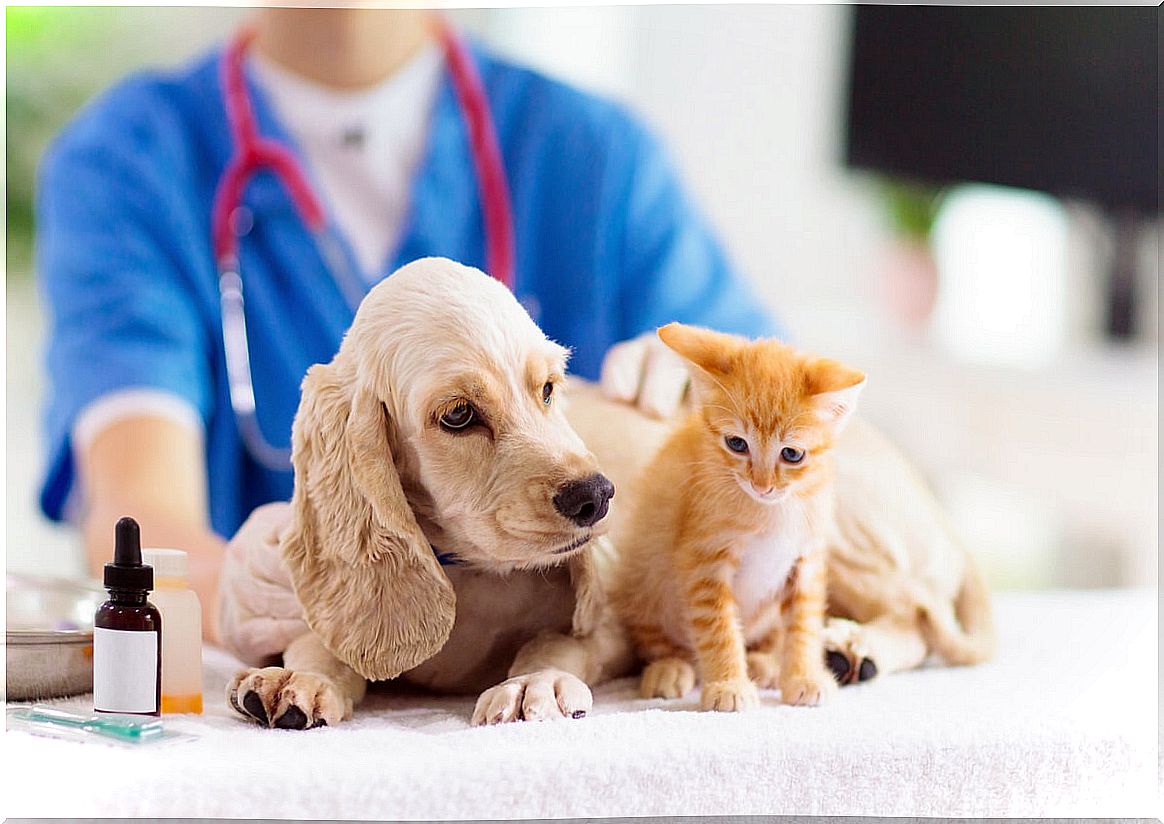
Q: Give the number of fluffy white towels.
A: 1